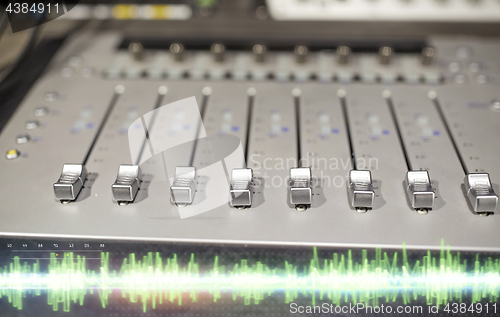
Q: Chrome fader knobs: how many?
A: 8